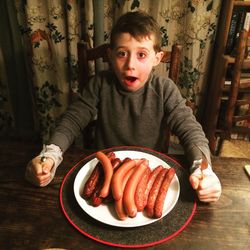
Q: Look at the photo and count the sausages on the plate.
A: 11